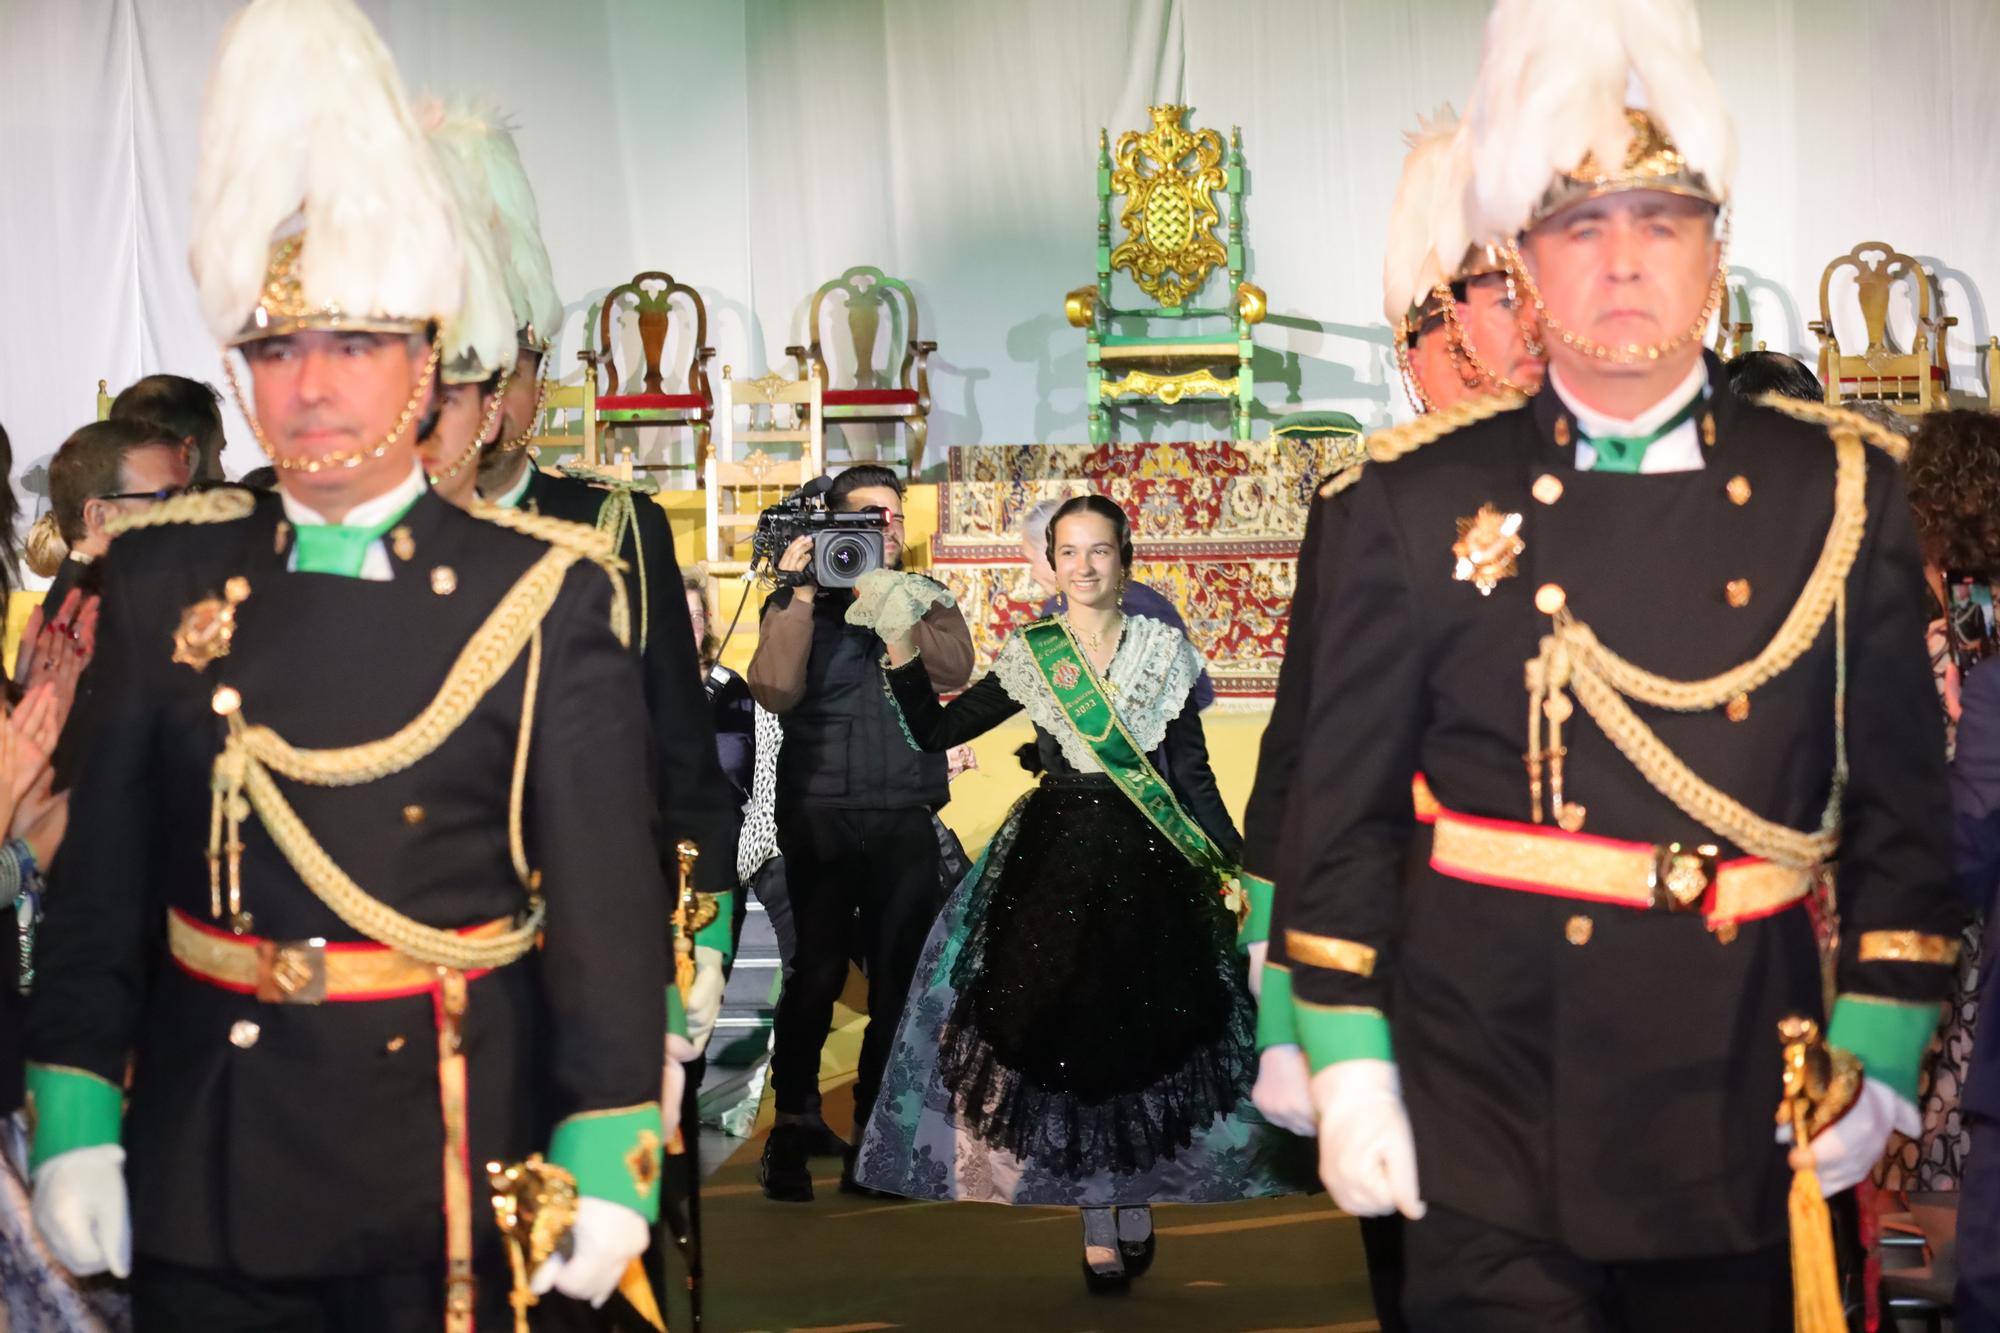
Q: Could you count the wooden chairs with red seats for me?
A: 3